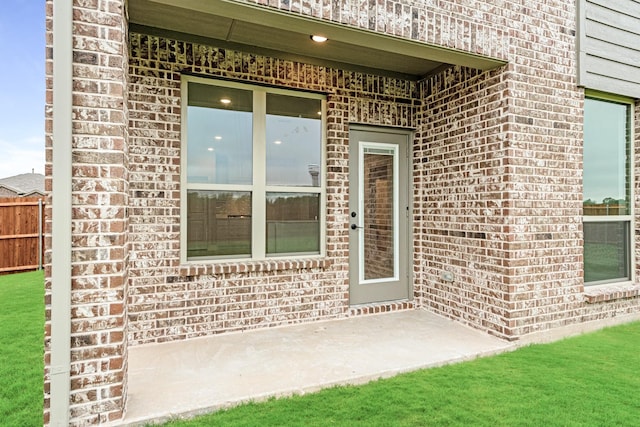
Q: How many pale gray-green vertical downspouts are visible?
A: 1